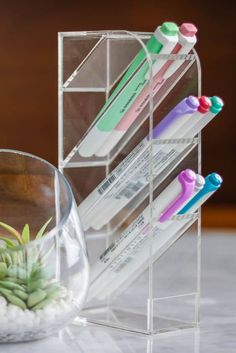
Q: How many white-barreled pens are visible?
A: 6